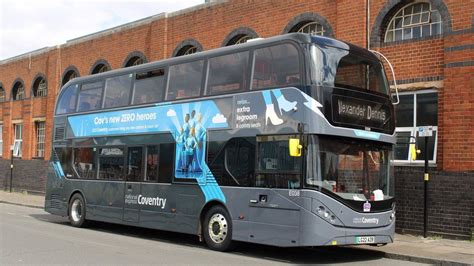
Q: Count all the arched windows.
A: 10